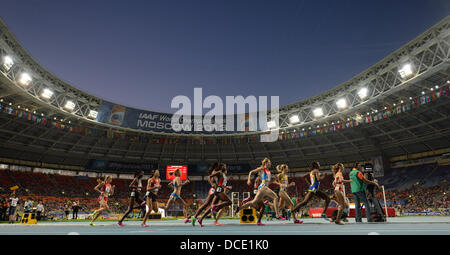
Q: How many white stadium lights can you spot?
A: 11